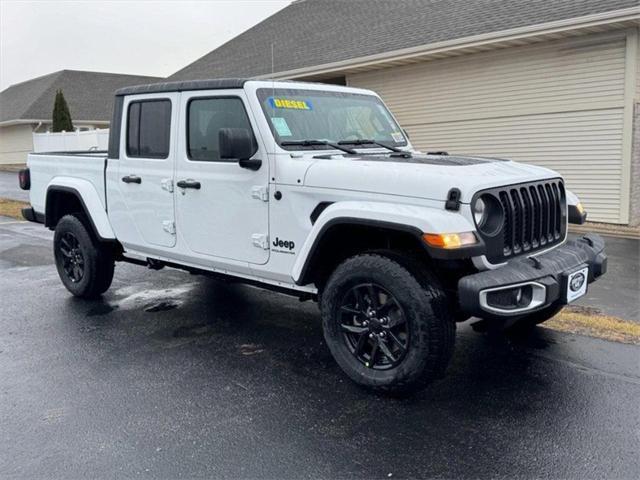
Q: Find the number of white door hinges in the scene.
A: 4